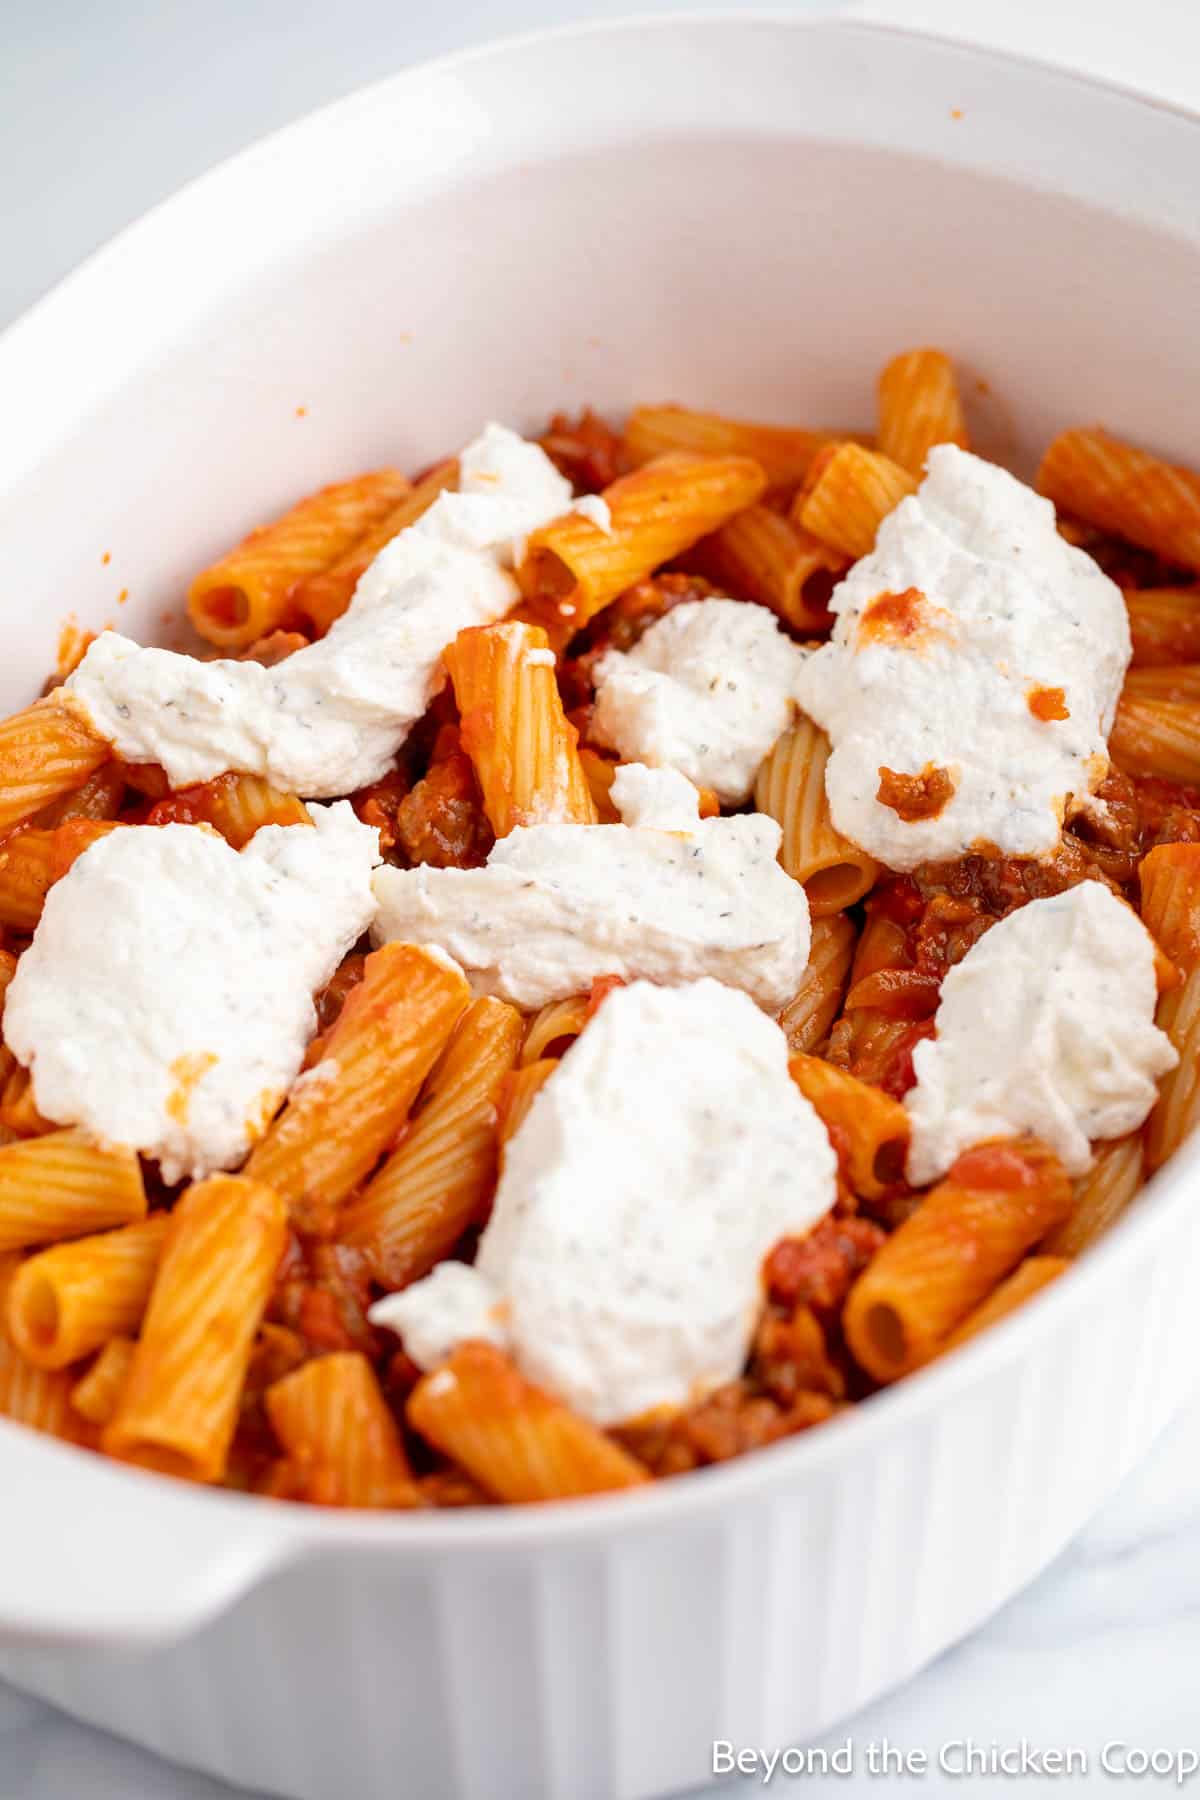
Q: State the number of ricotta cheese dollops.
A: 7